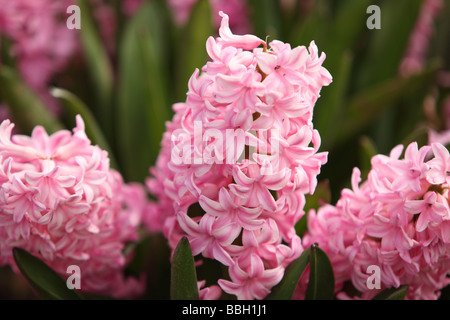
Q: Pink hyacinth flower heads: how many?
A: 3